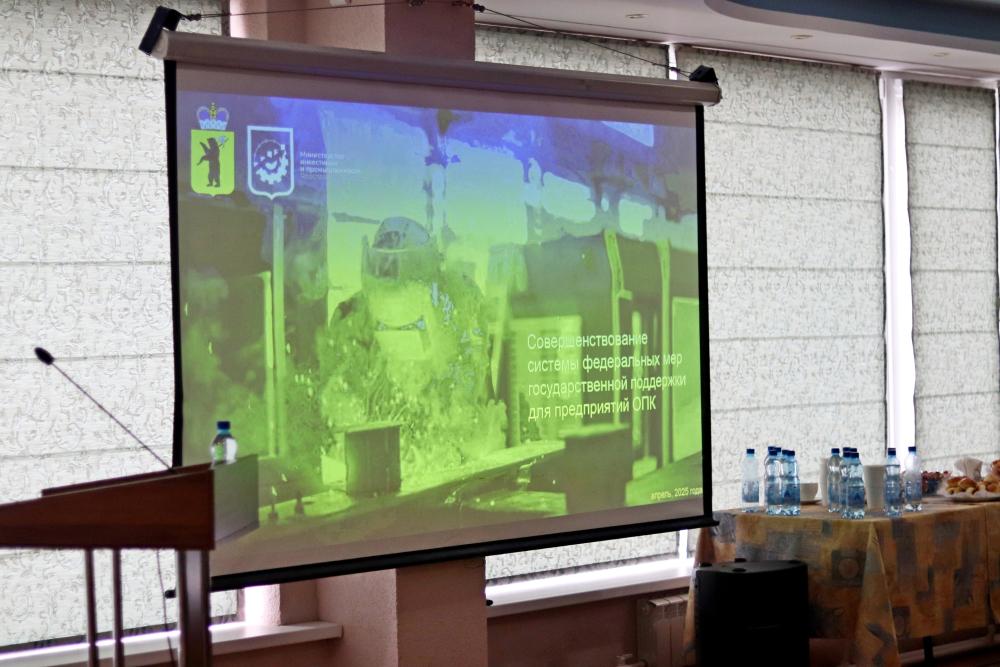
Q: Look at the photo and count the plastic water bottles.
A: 14